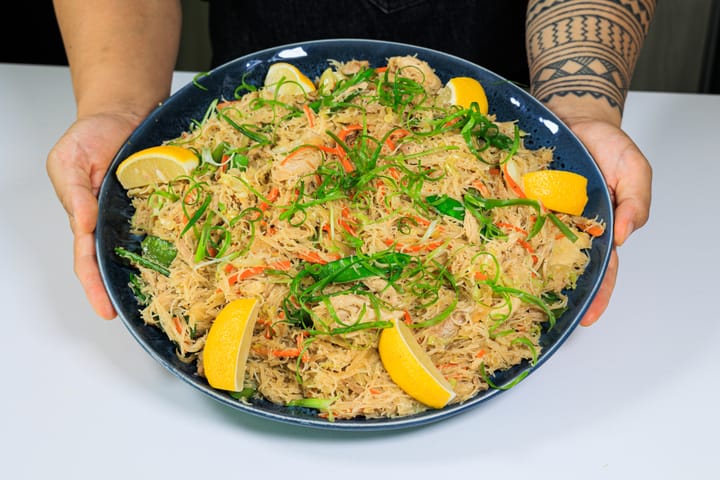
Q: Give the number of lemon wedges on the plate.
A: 6